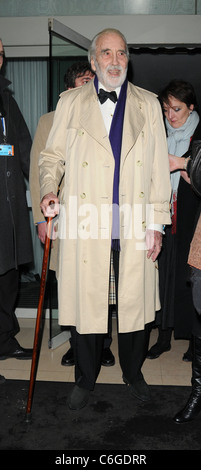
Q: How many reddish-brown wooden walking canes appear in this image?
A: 1